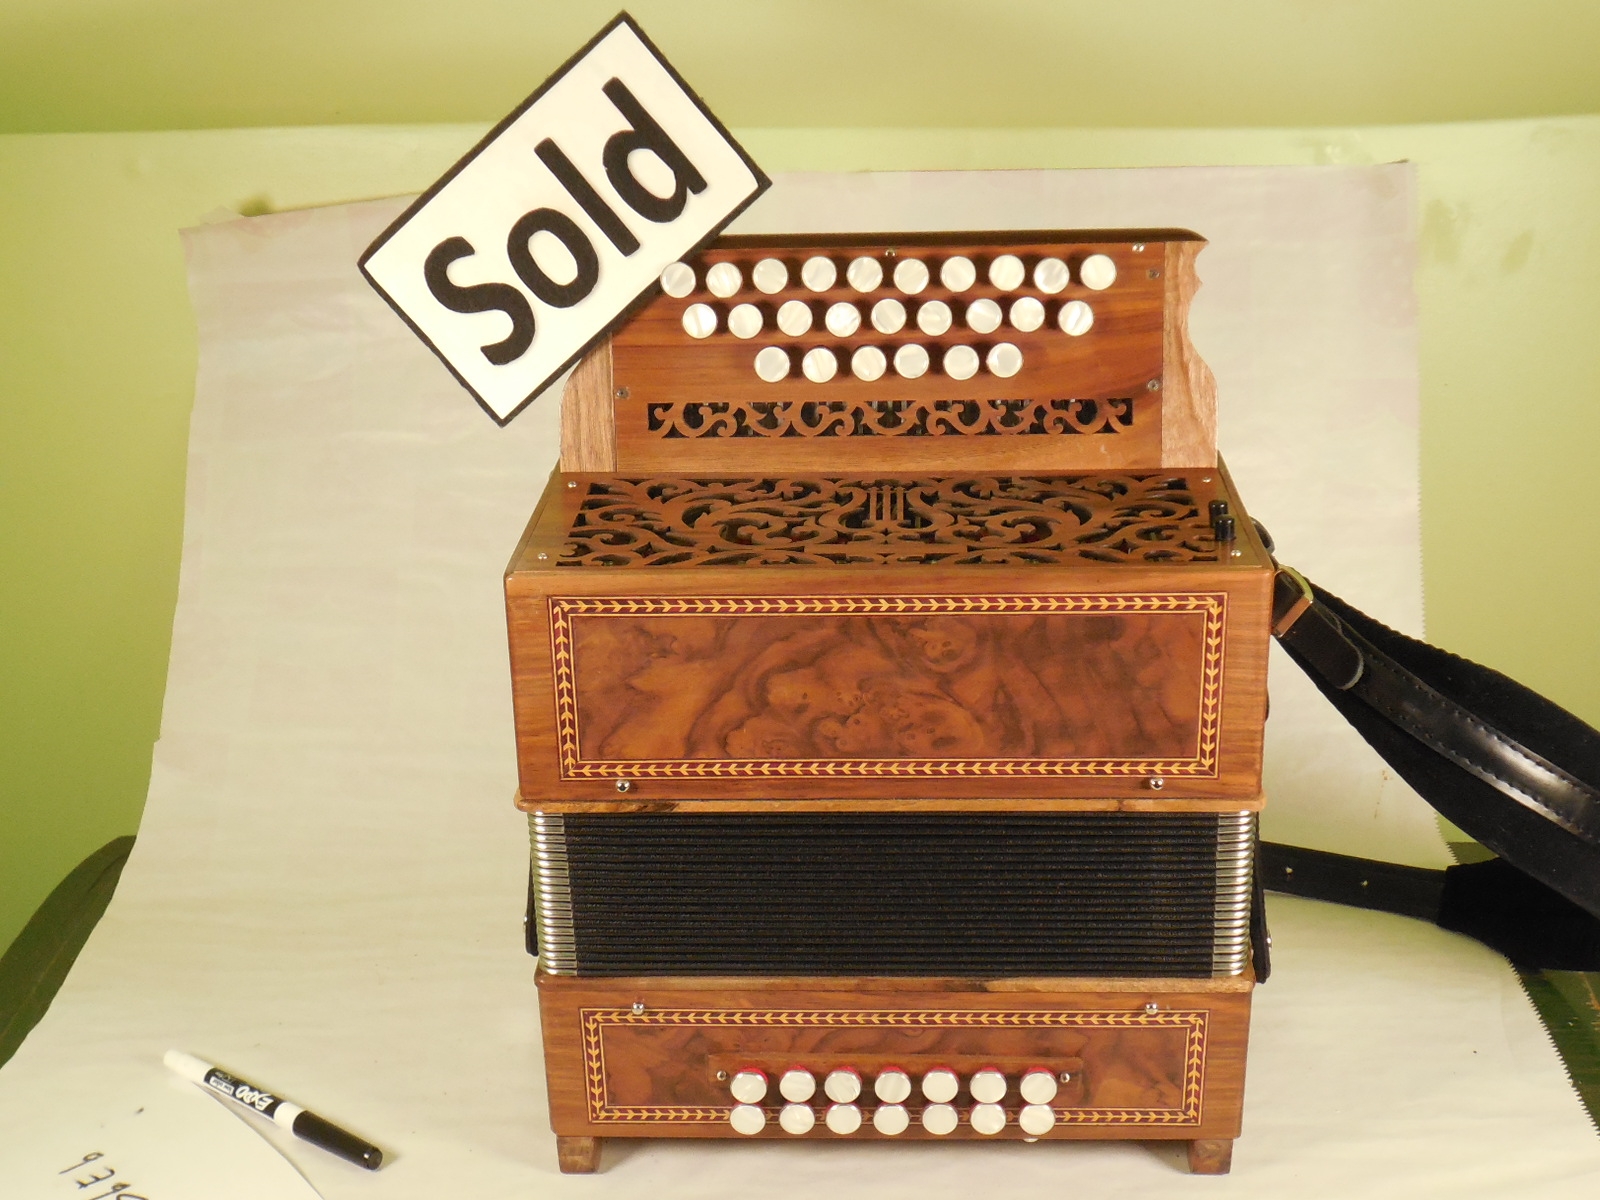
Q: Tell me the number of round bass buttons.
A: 14